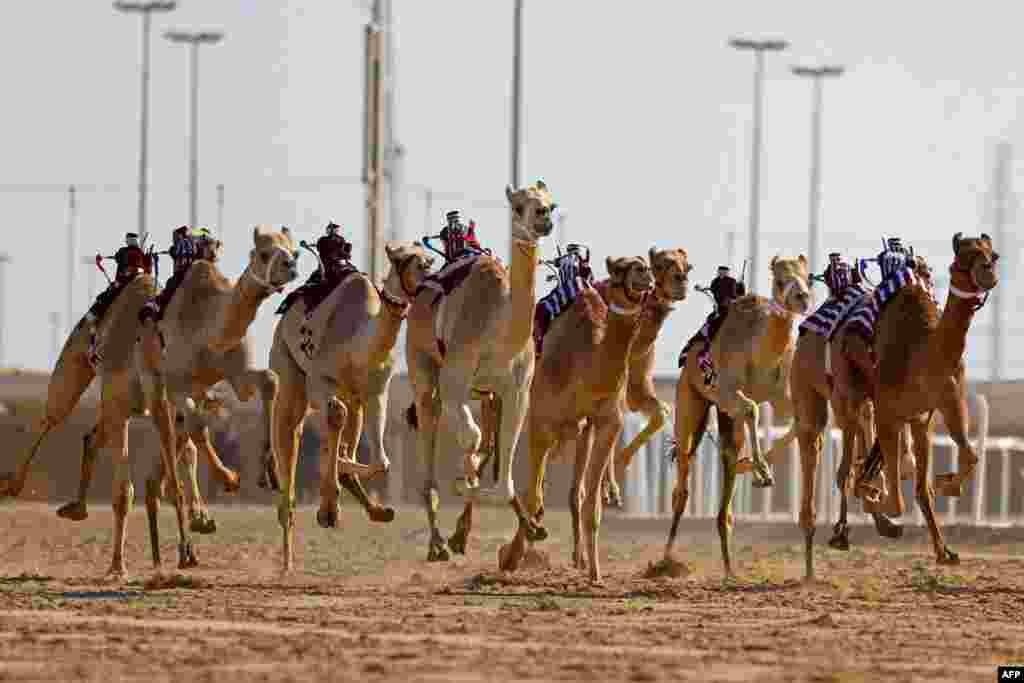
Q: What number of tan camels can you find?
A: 9